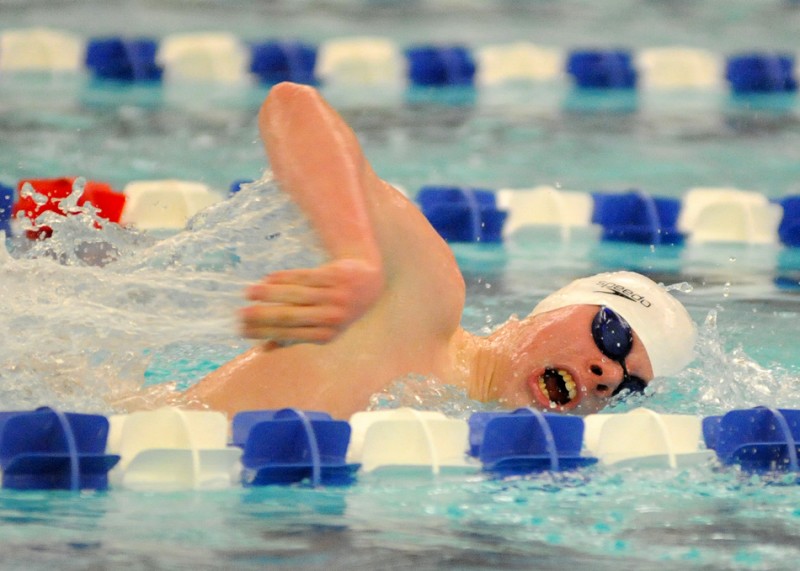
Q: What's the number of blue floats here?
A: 14